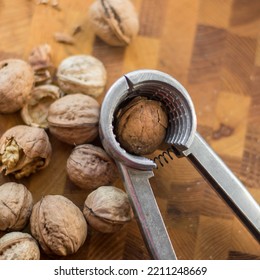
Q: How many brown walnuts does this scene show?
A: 11